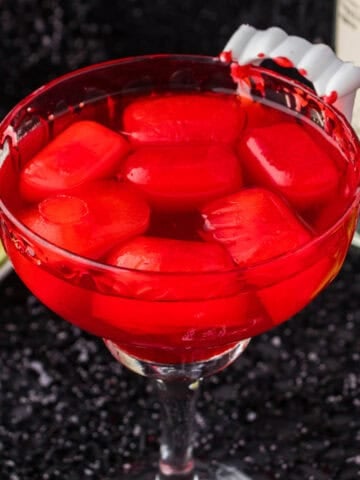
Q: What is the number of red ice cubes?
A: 7